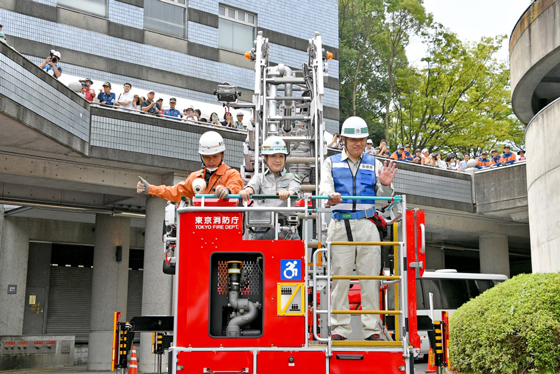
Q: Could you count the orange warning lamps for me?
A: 2